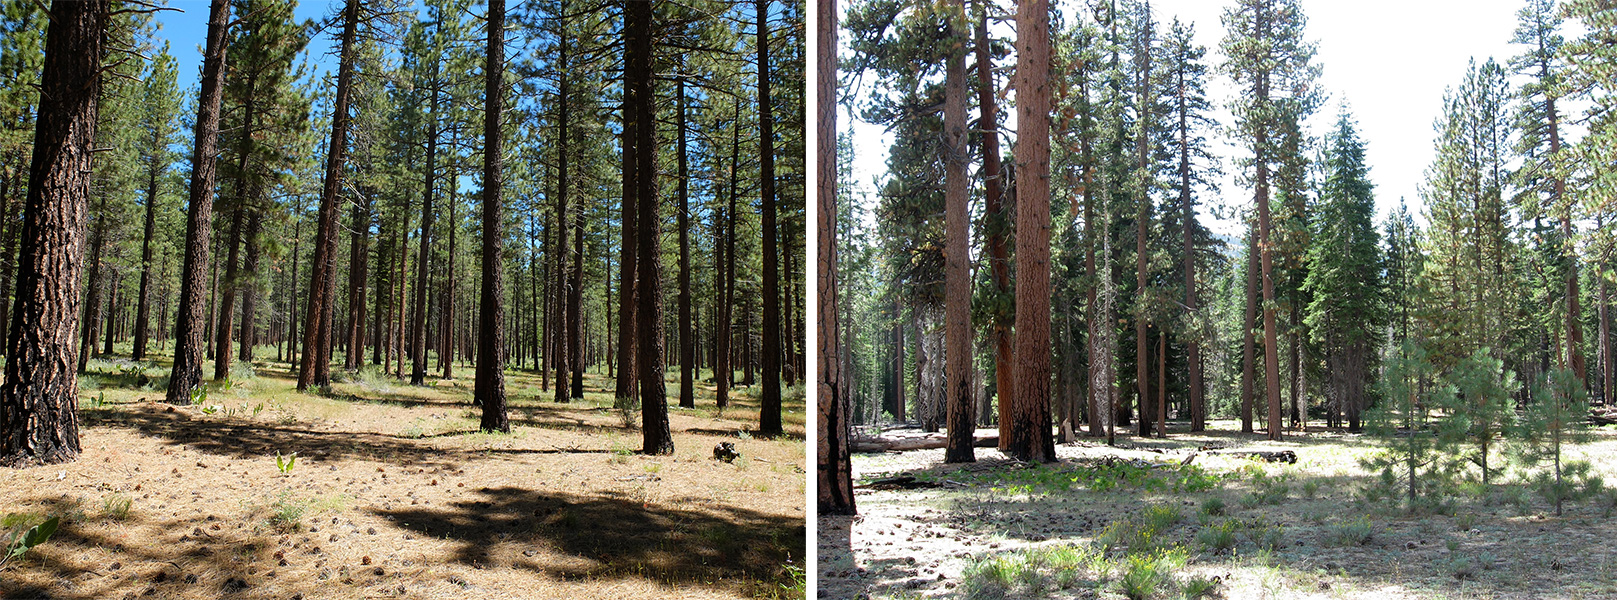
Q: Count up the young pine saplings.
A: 3